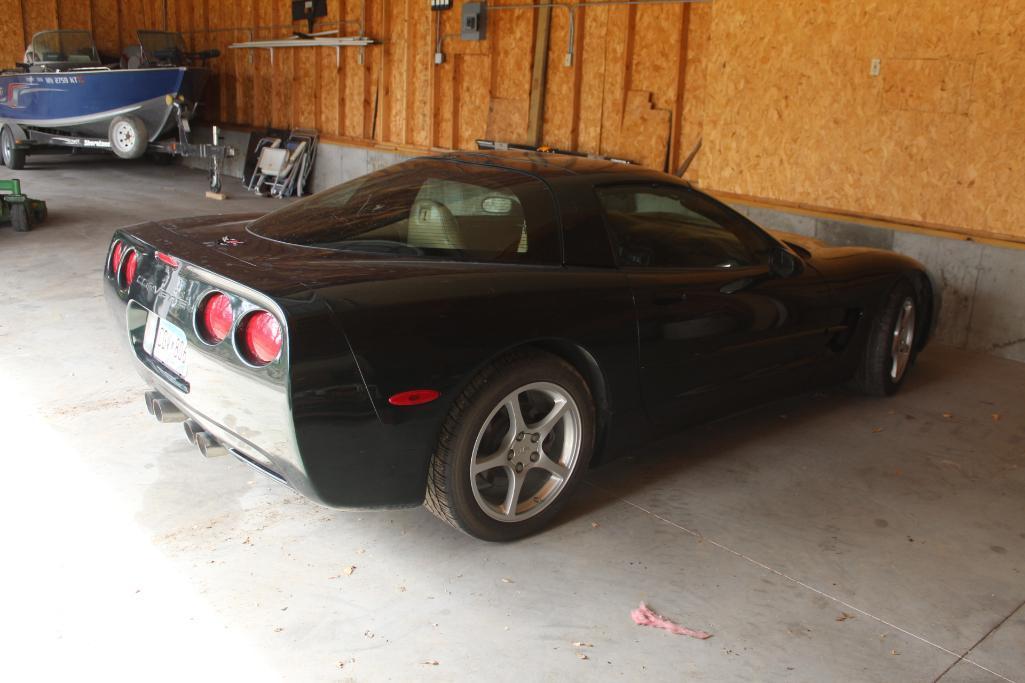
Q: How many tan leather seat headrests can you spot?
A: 1